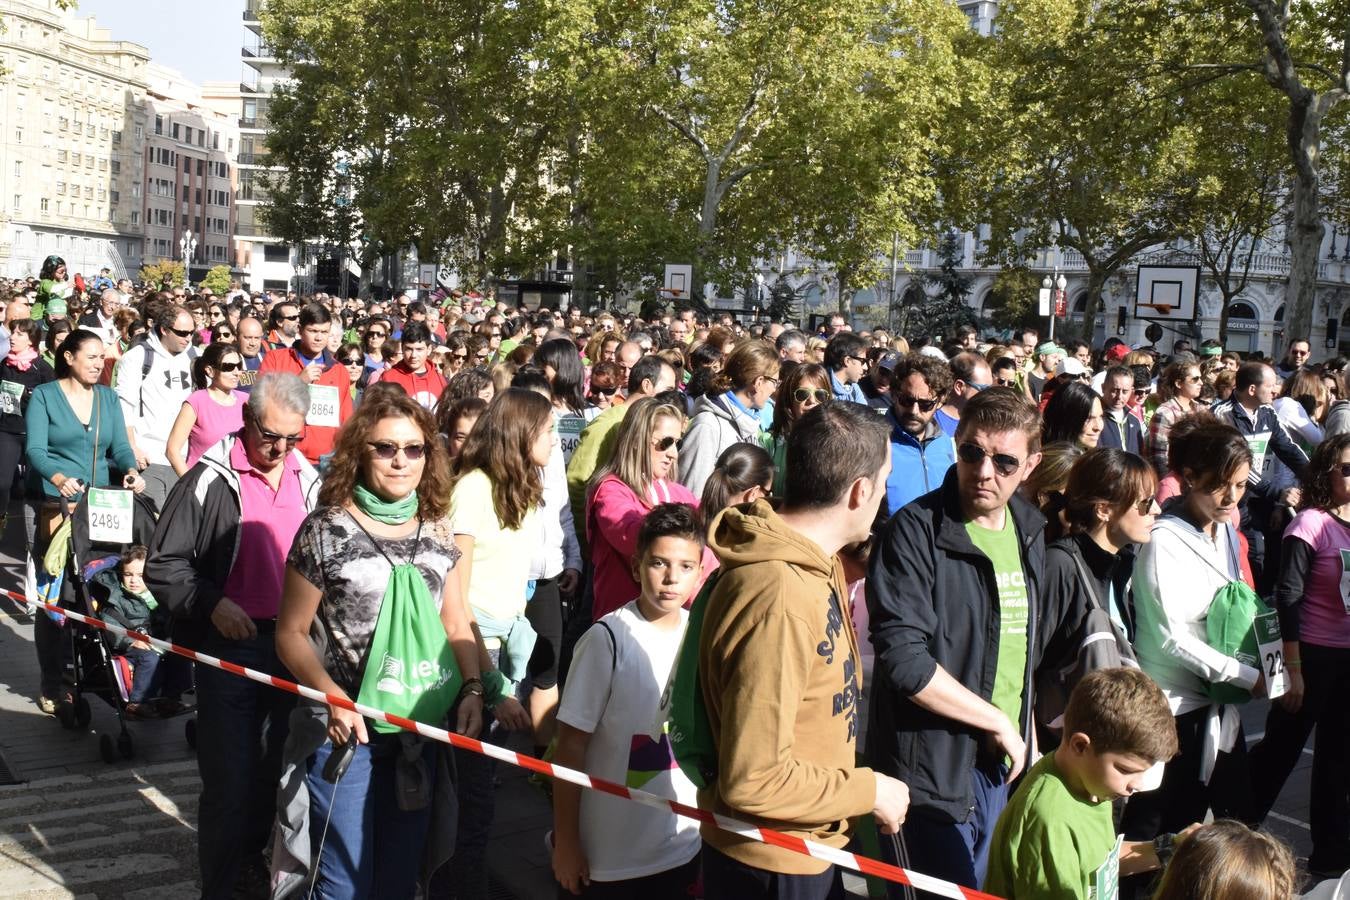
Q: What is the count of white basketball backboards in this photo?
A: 3